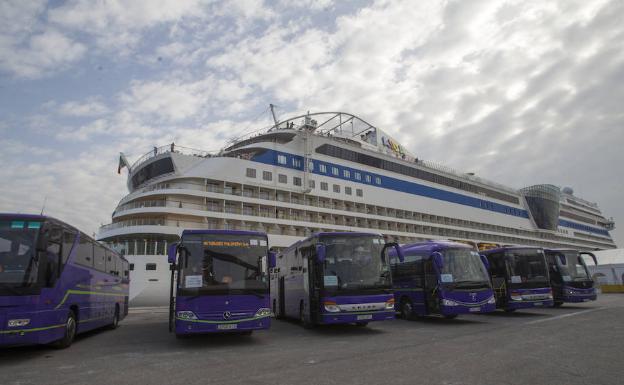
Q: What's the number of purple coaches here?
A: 6